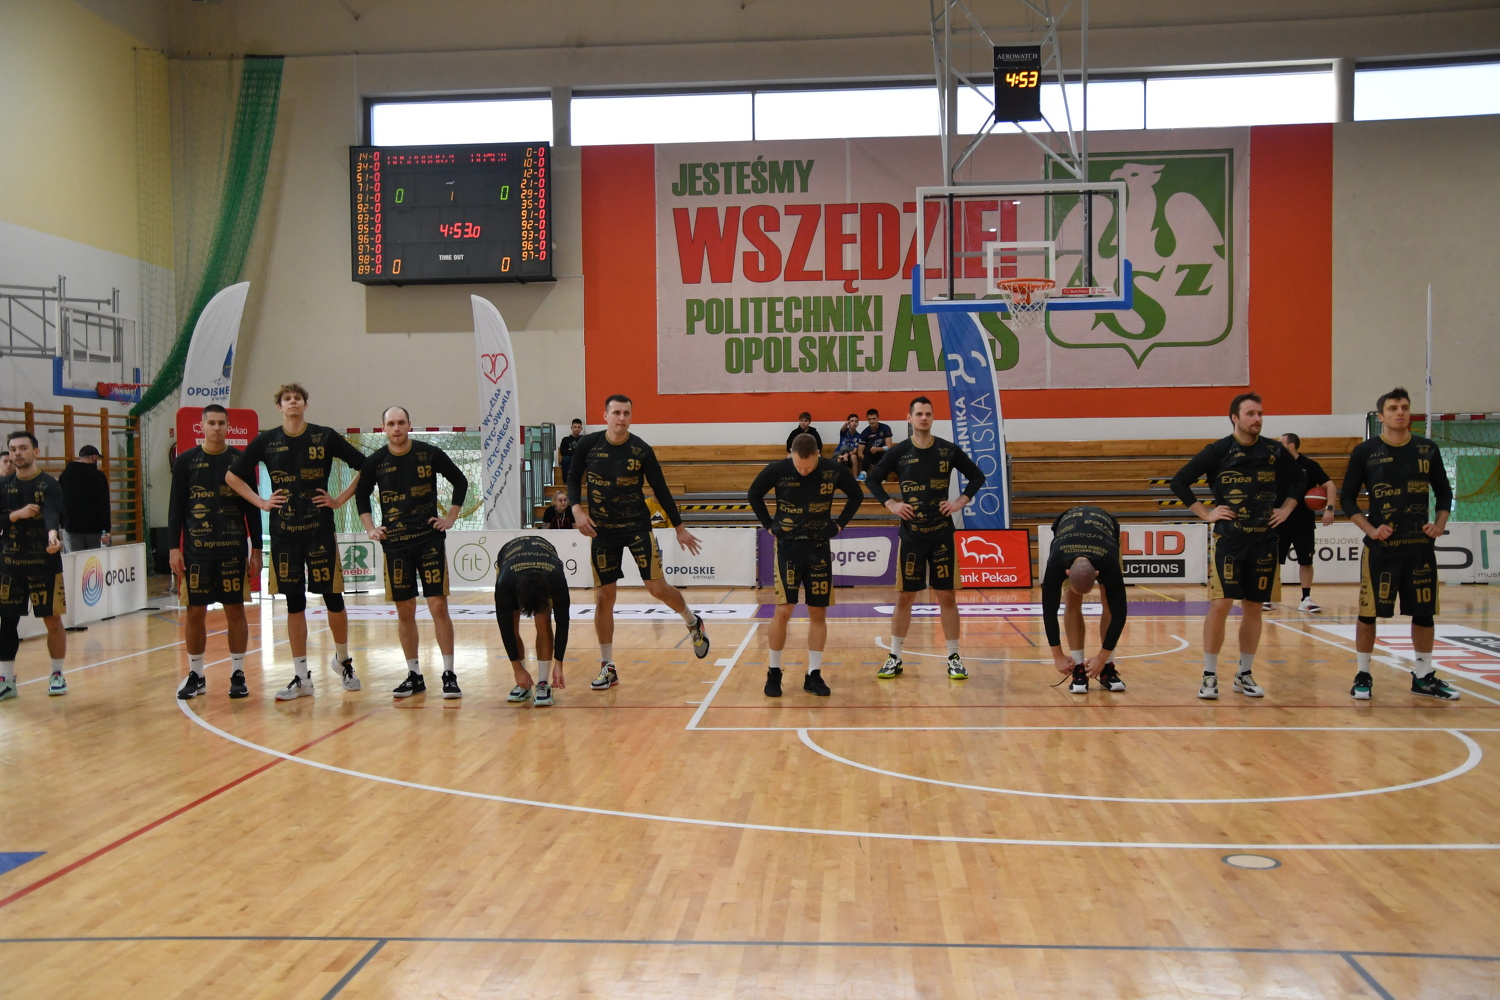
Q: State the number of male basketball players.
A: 11